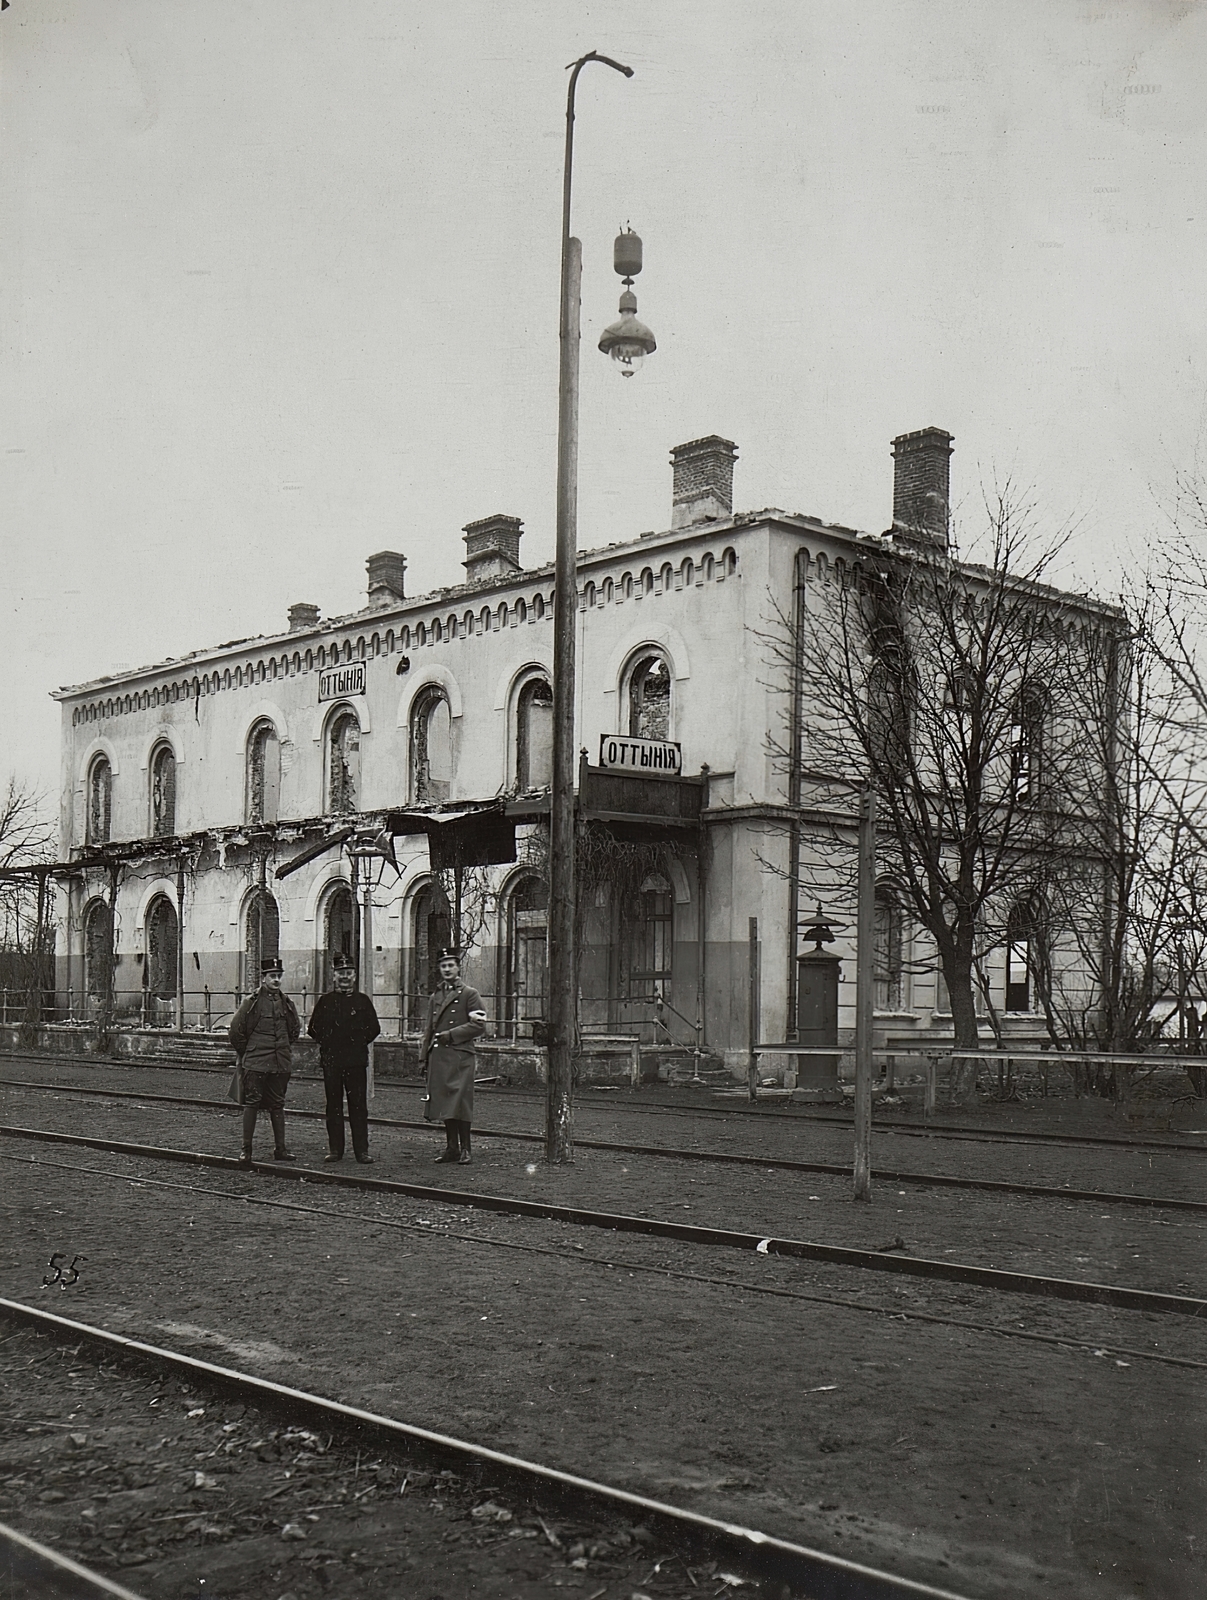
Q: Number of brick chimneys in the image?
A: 5